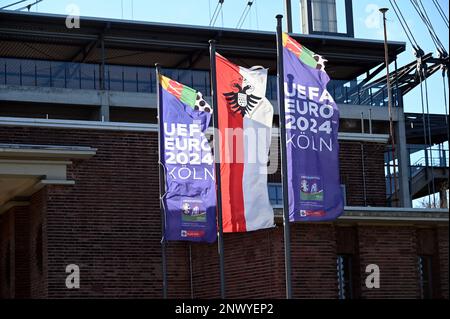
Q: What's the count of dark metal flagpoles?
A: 3